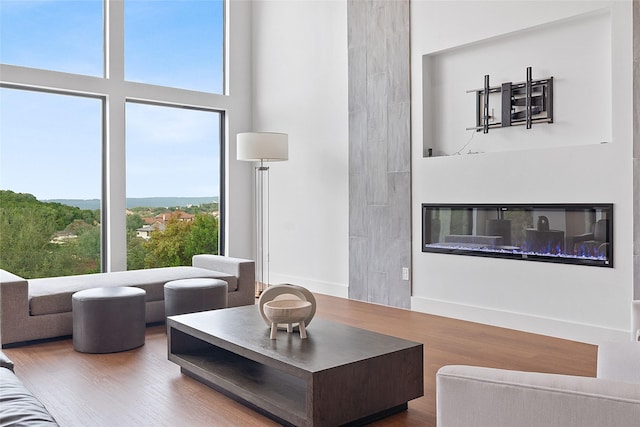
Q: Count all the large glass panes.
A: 4